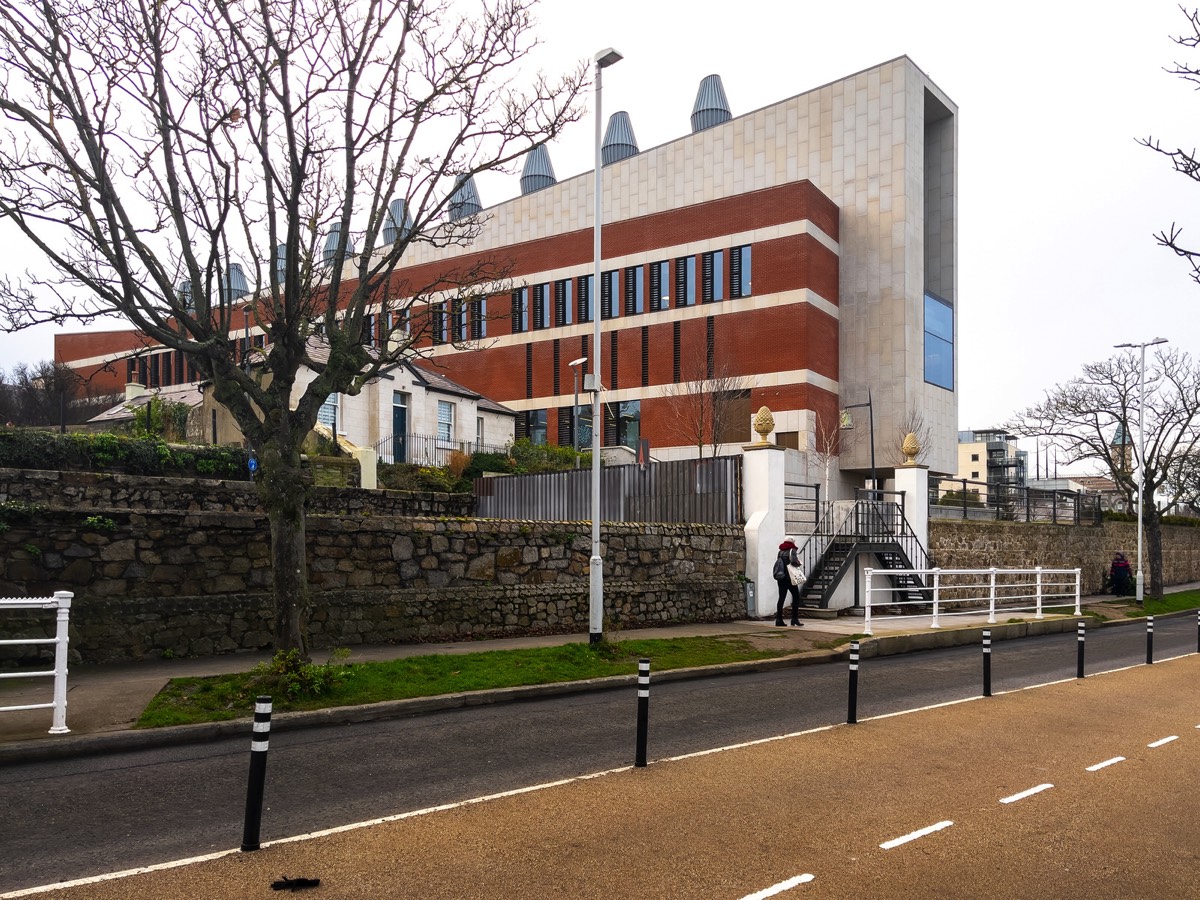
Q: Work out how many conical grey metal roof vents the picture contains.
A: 9